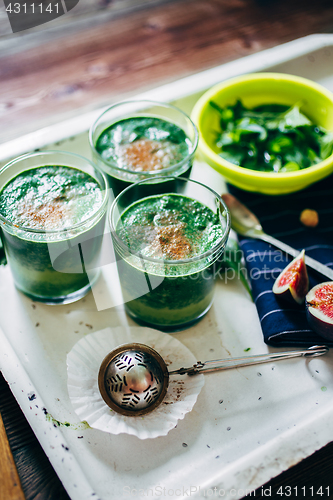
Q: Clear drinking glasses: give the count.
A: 3